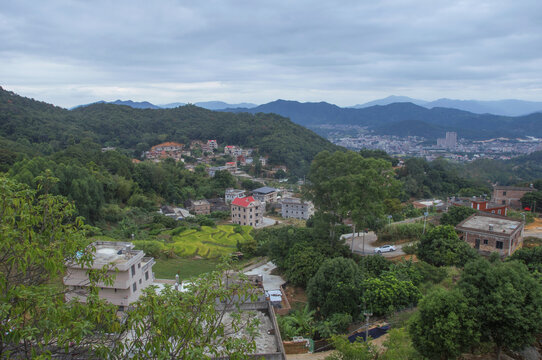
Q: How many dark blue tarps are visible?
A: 1